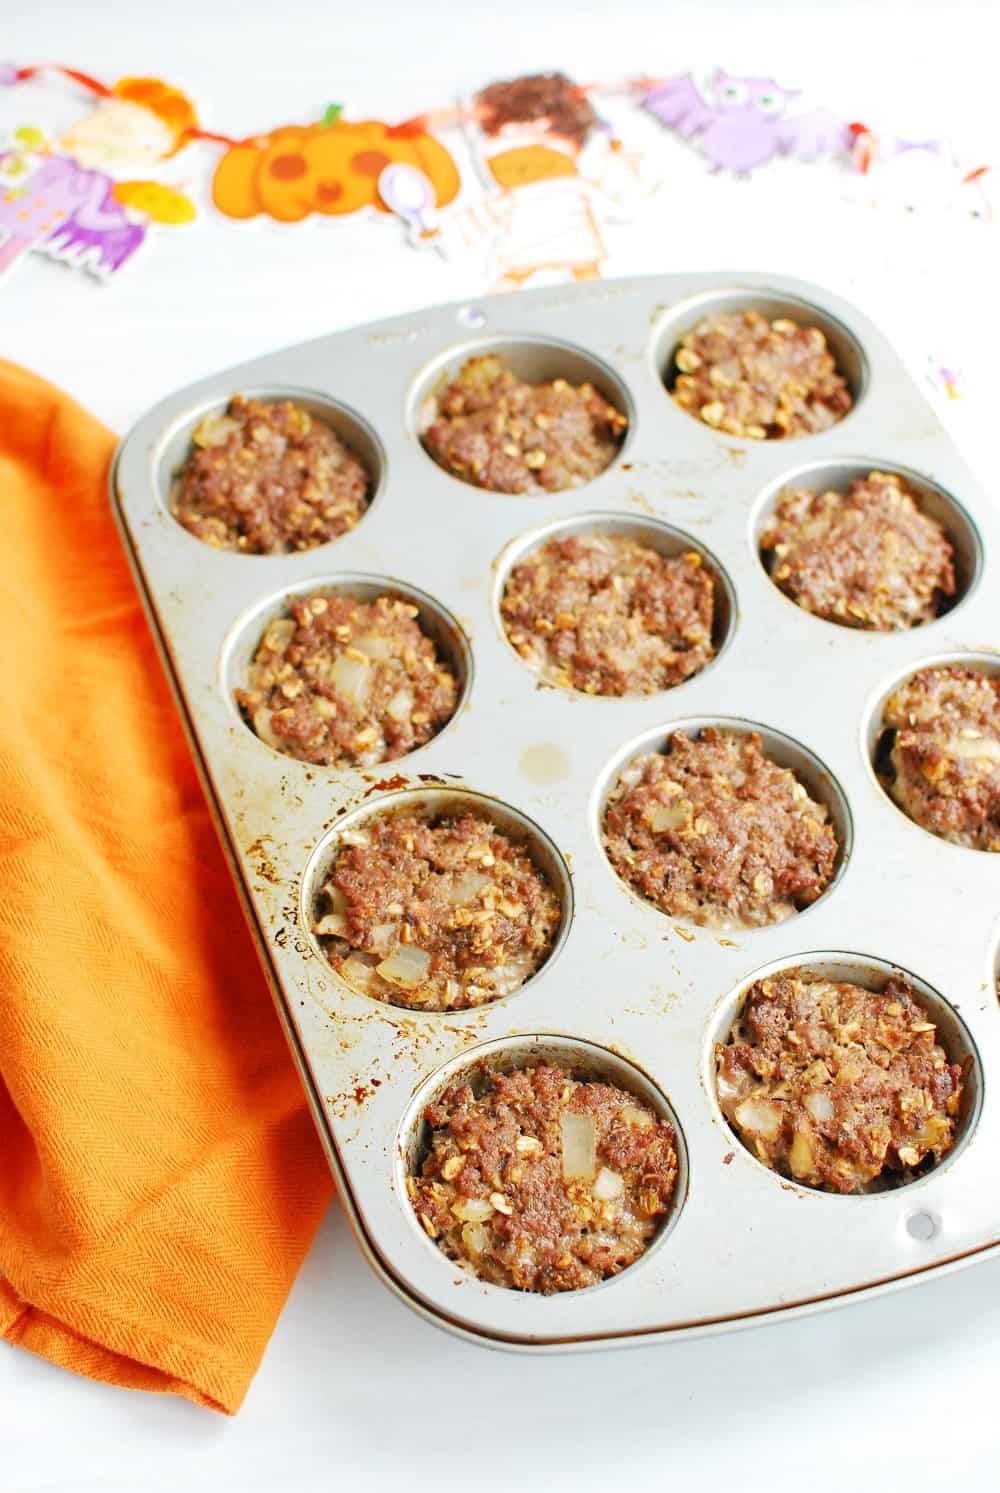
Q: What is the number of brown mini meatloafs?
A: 11